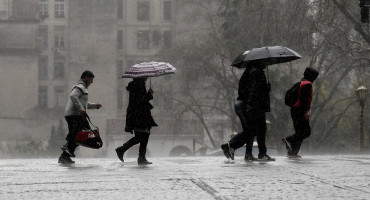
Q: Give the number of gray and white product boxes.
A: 0